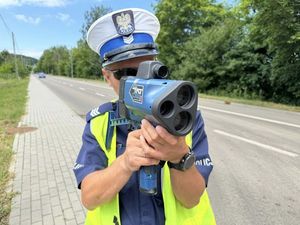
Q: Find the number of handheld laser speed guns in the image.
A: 1